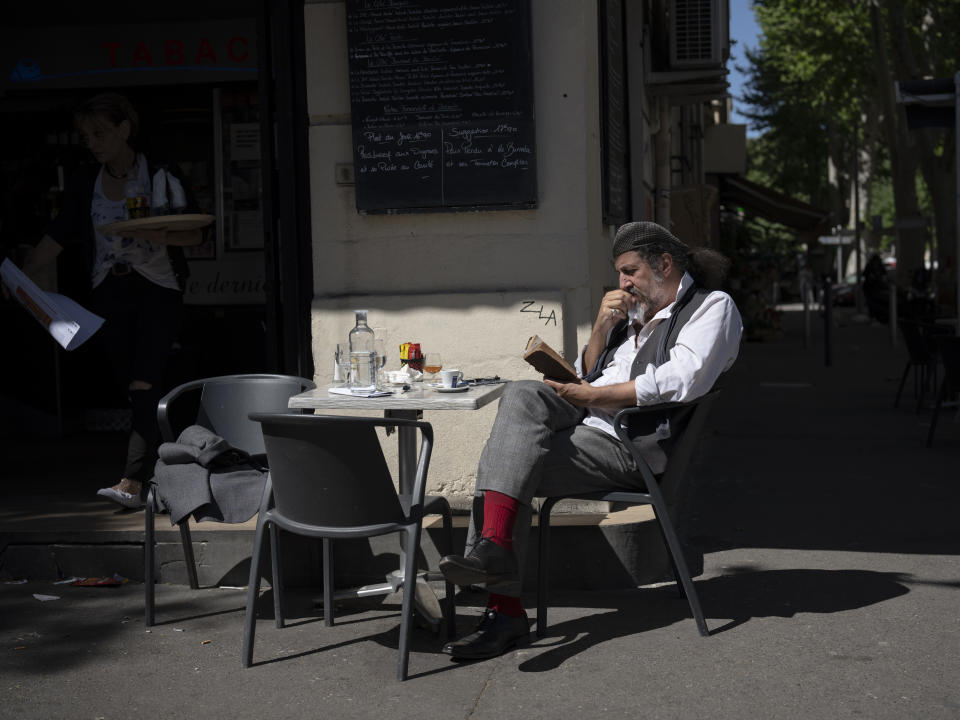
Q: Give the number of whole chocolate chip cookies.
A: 0